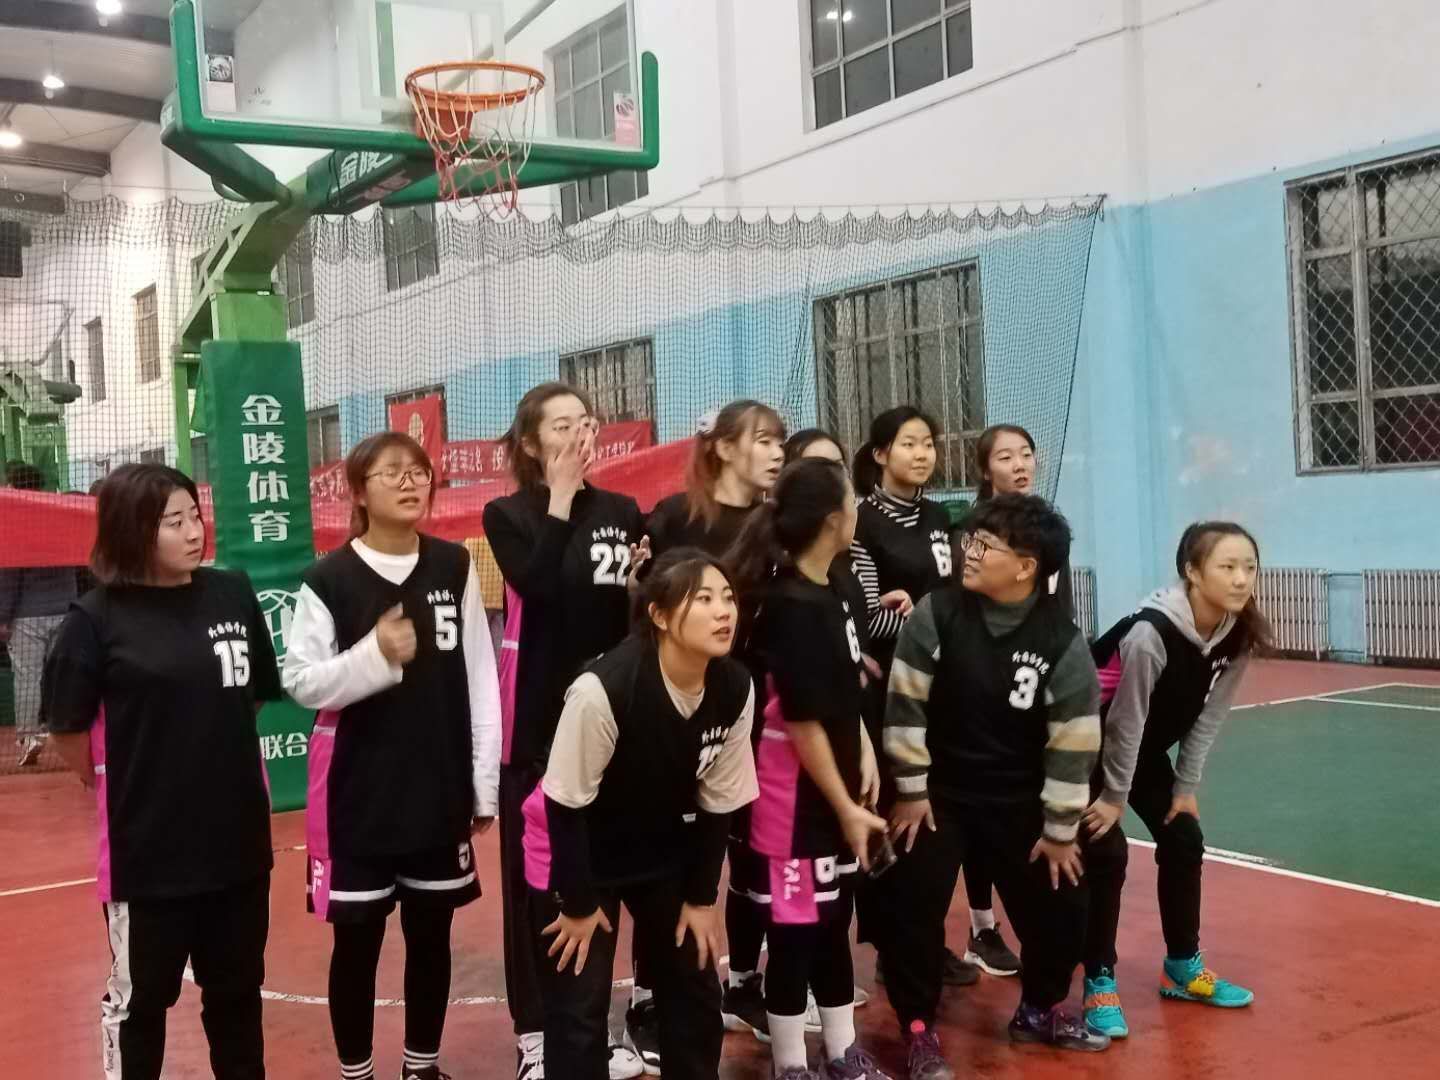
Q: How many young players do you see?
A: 11